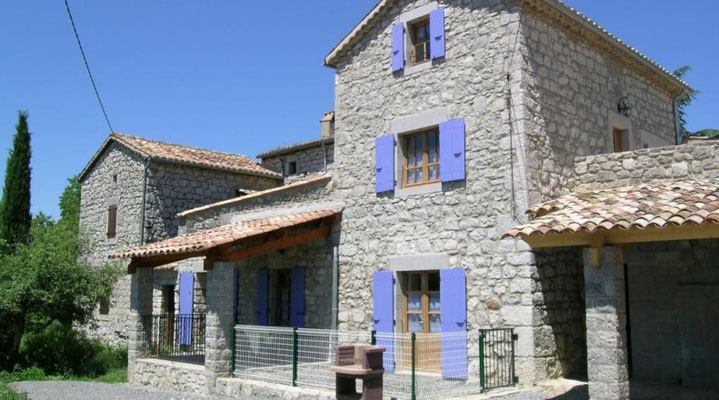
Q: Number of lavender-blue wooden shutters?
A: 10